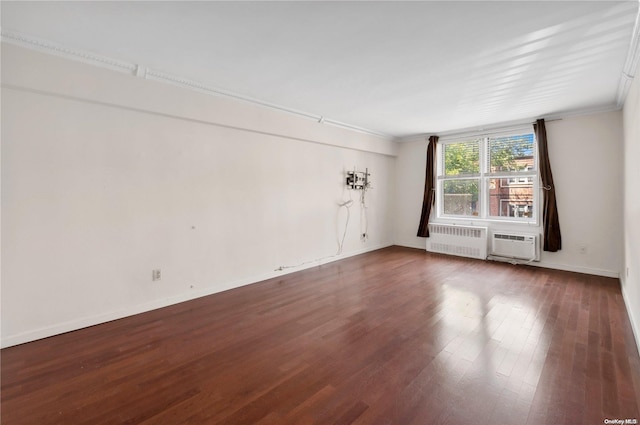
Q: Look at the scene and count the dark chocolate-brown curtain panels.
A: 2